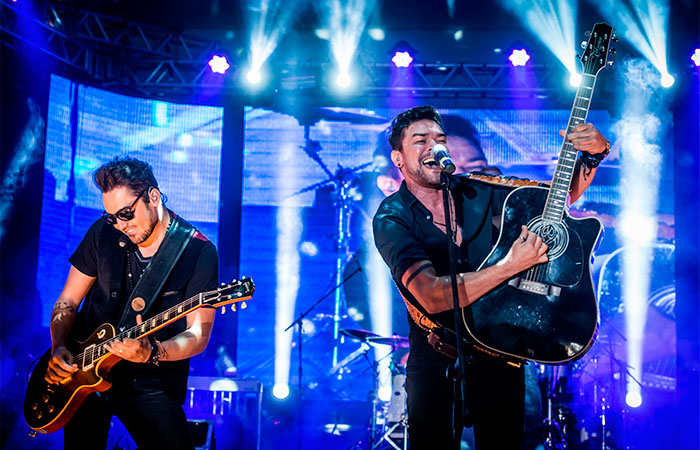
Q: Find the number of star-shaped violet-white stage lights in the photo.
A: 4